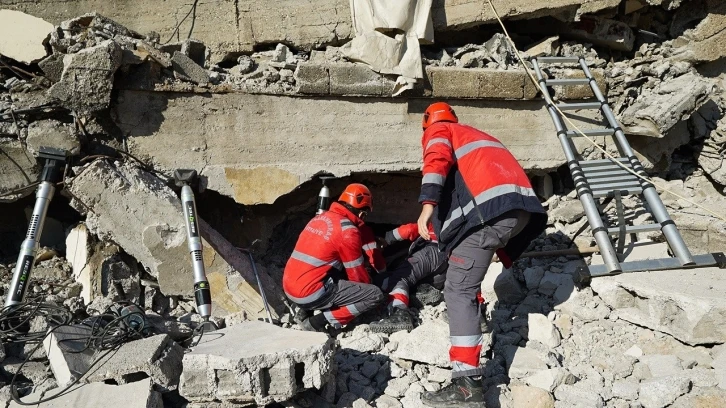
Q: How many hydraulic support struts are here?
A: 3